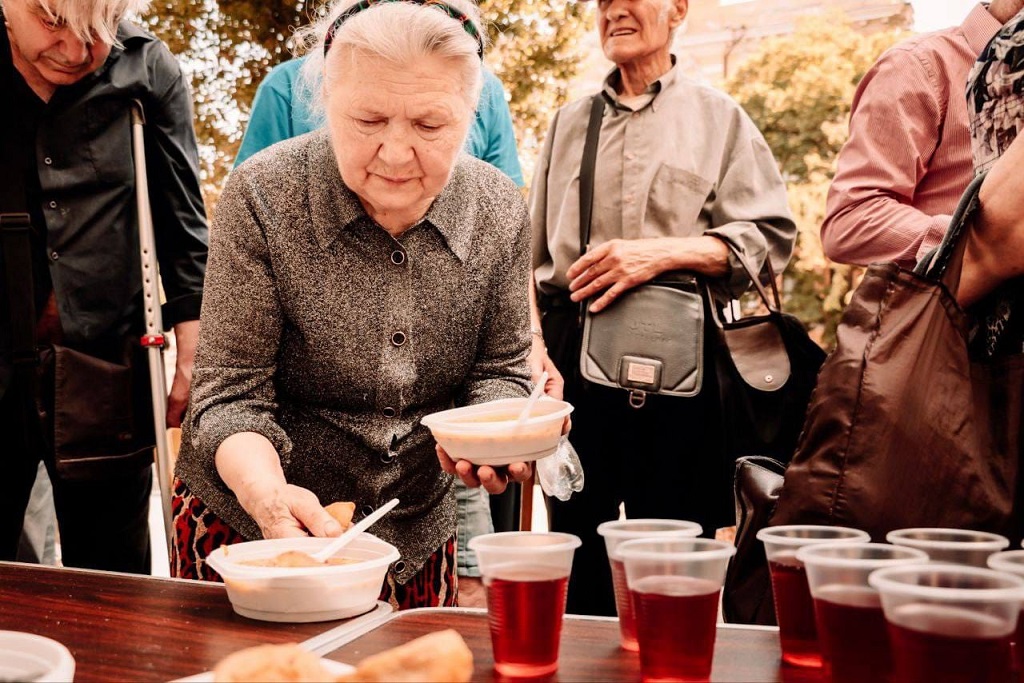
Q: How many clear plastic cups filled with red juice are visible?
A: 8